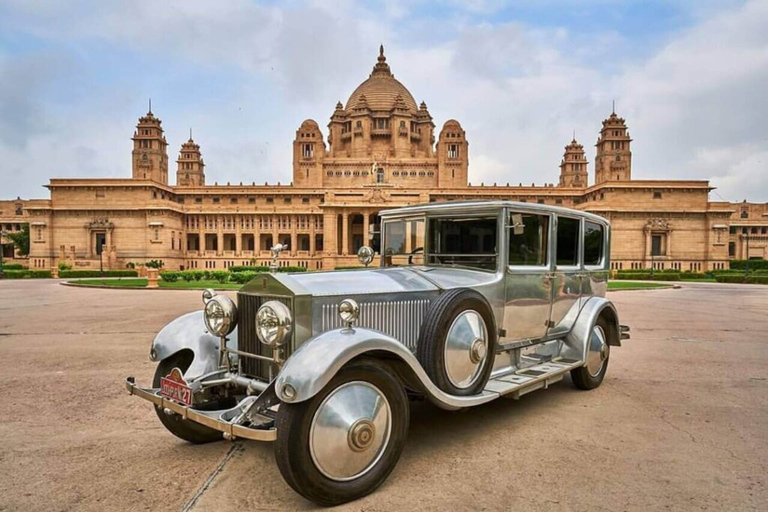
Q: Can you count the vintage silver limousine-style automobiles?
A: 1